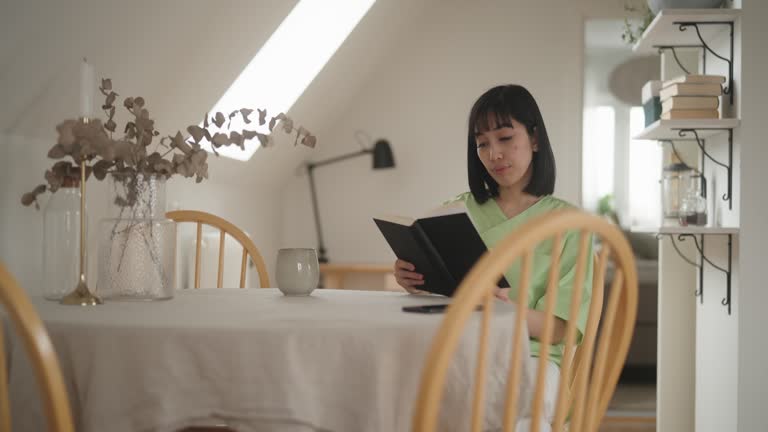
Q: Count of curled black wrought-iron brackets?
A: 6